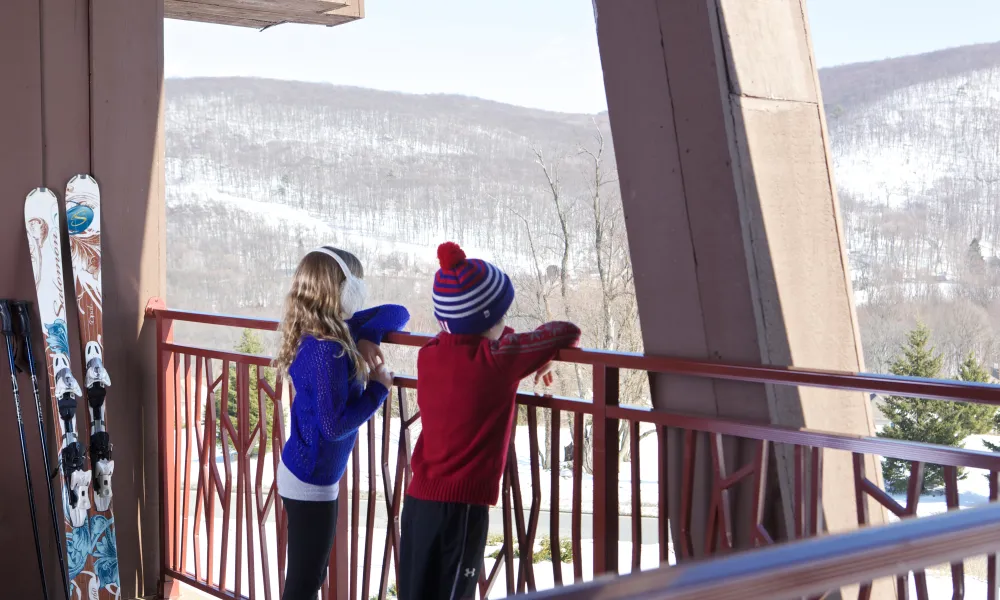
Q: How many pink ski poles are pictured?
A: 0